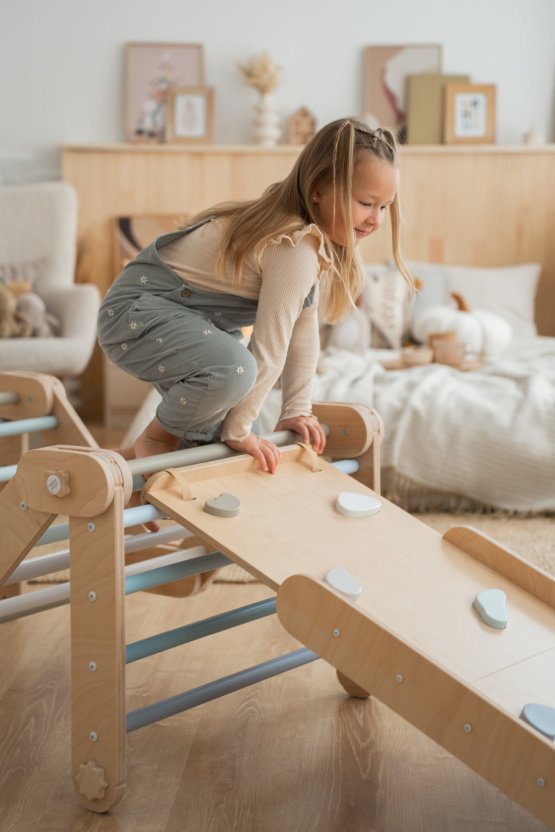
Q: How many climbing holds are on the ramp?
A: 5